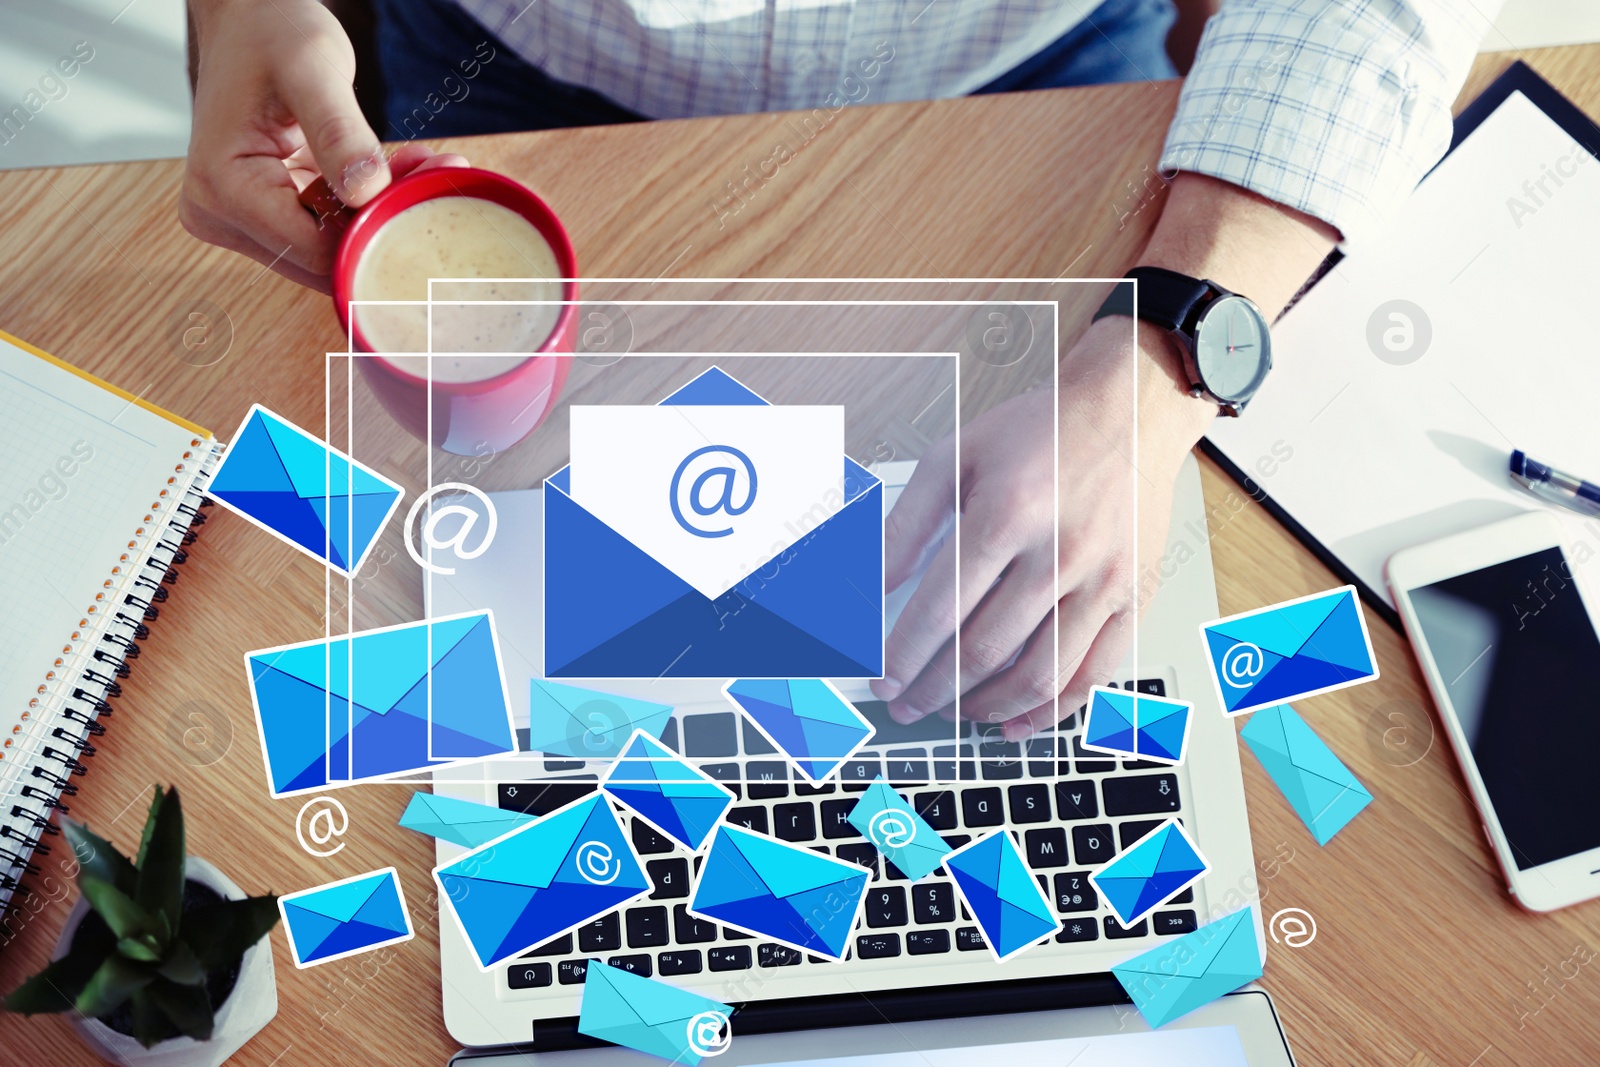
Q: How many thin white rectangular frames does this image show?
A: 3